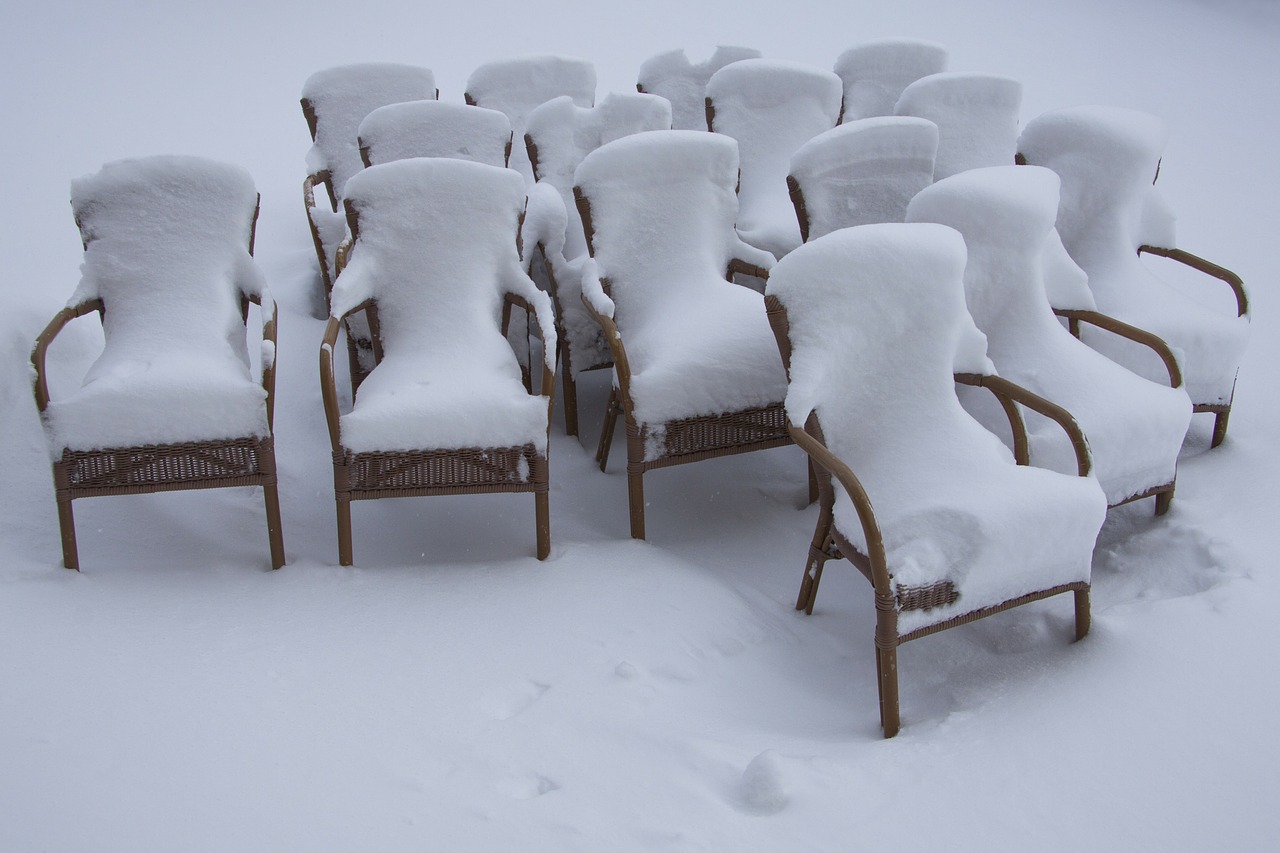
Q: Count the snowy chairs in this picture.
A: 15